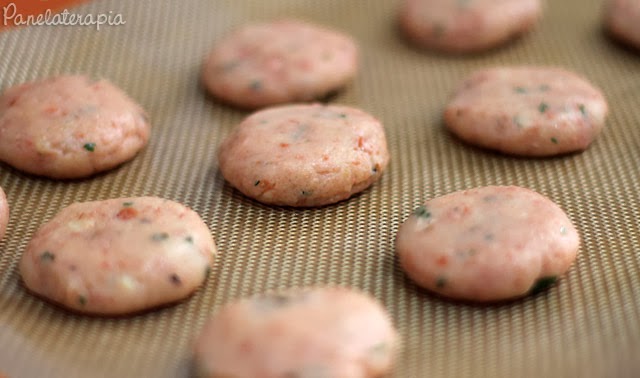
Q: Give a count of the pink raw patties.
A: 10